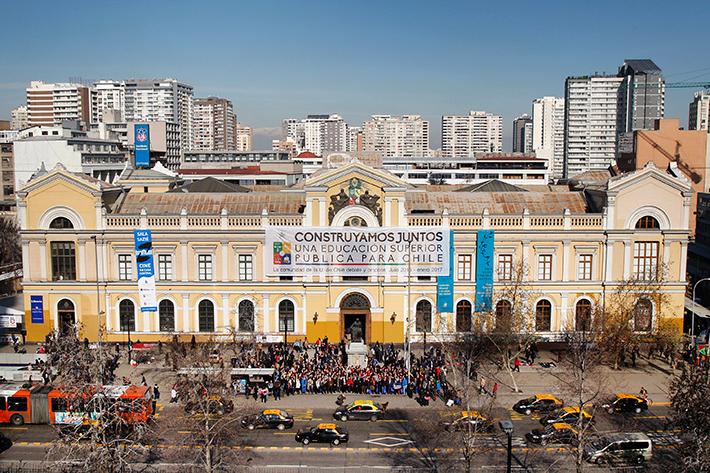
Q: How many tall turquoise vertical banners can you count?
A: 2